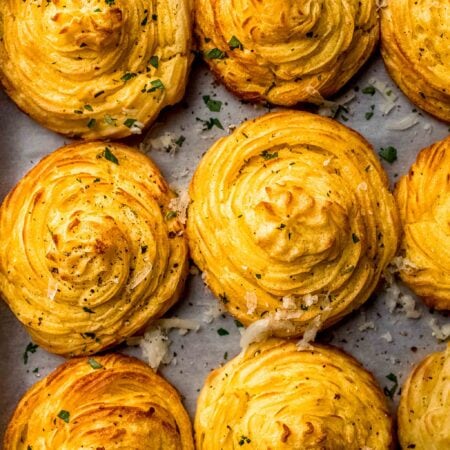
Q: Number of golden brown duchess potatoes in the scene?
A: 9